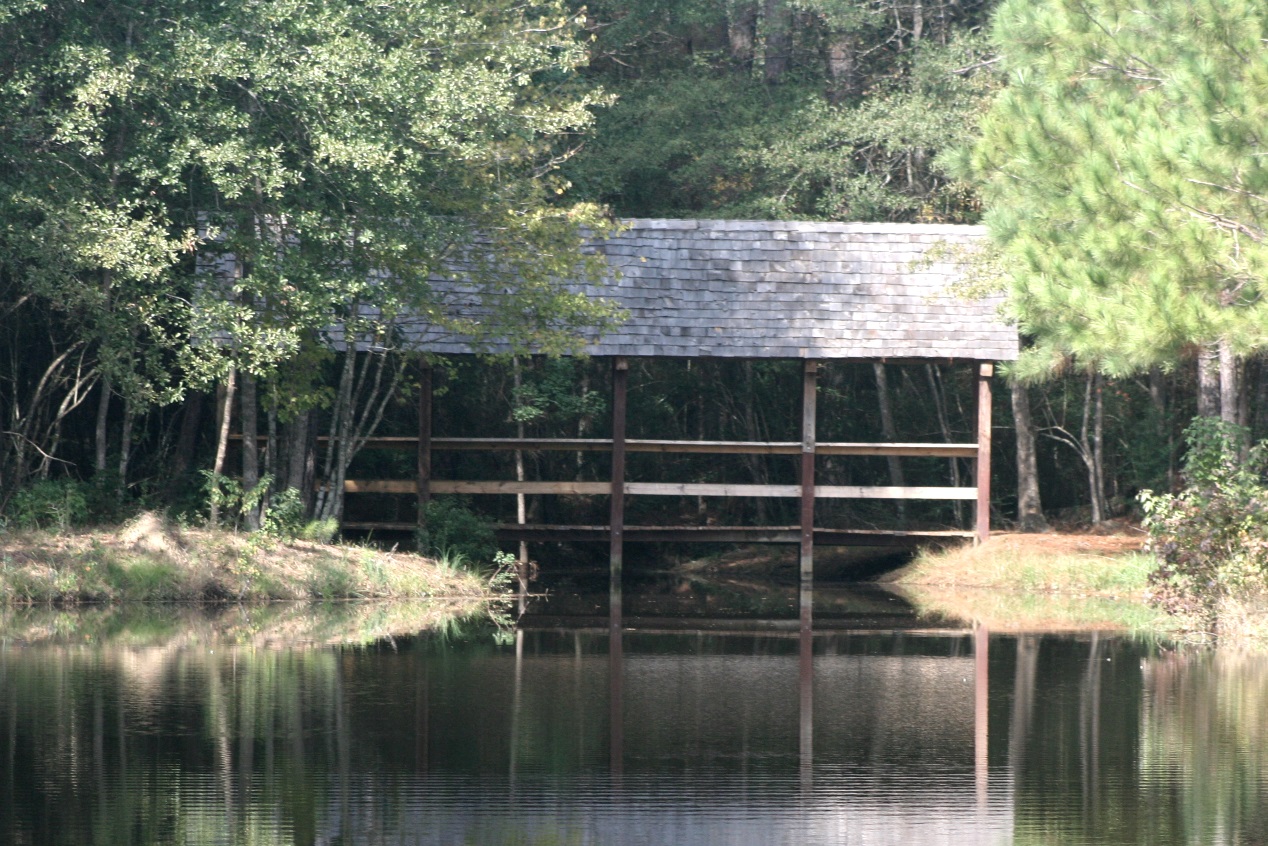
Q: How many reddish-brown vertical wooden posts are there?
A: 4